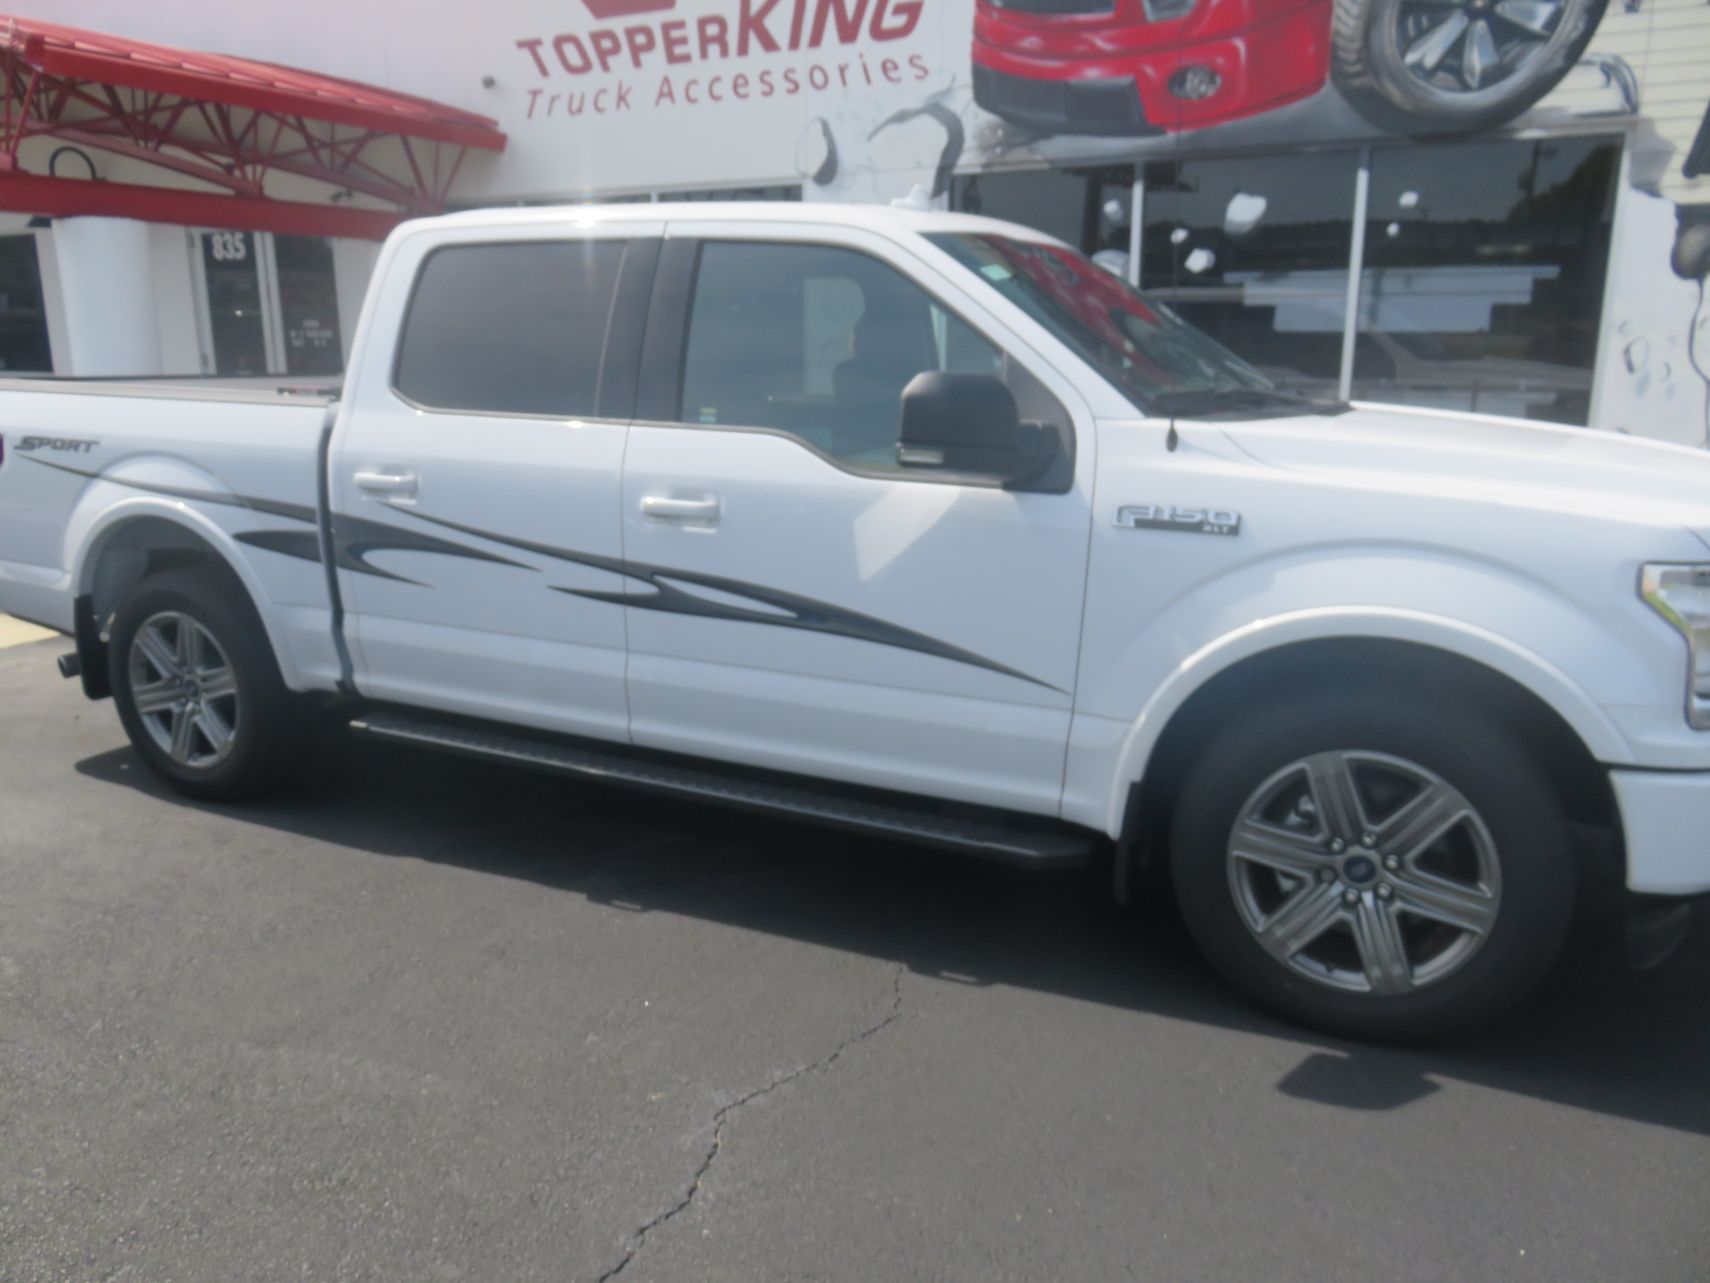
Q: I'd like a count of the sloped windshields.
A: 1